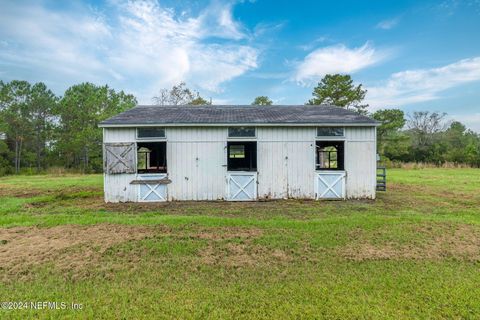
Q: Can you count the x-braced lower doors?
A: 3